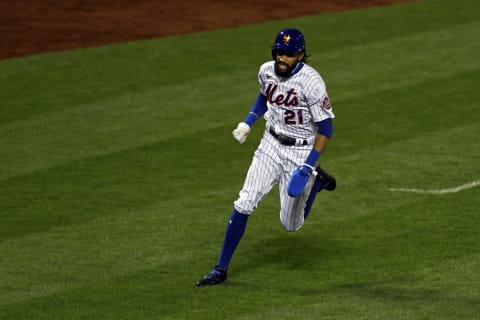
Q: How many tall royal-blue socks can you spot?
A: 2